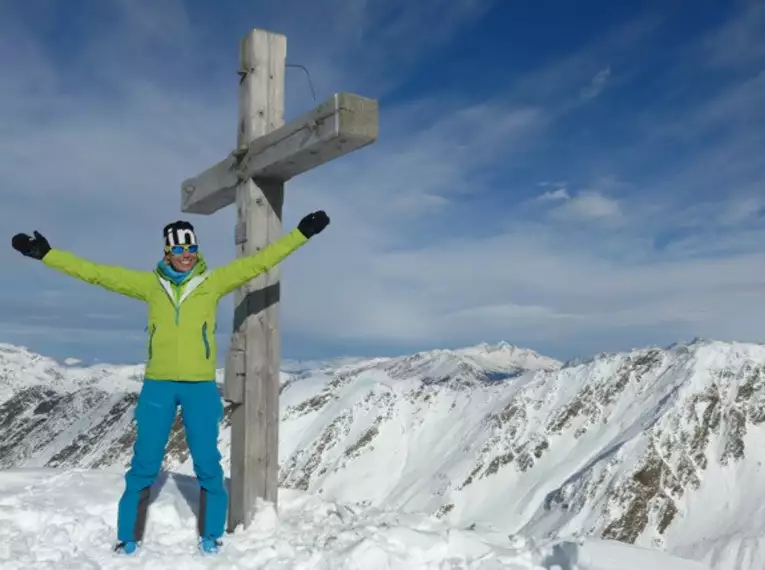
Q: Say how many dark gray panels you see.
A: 2